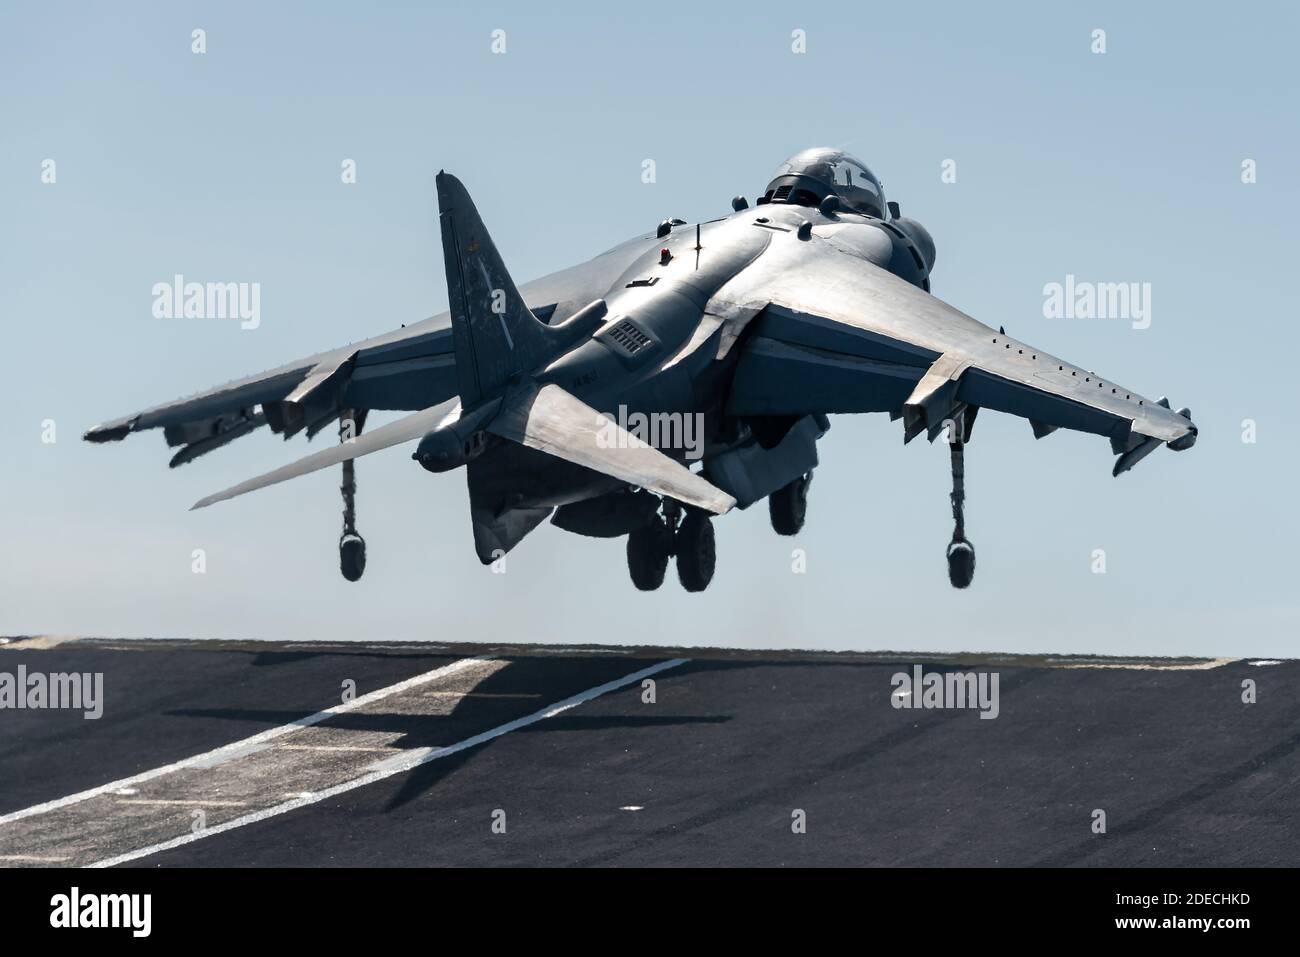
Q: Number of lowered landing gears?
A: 4